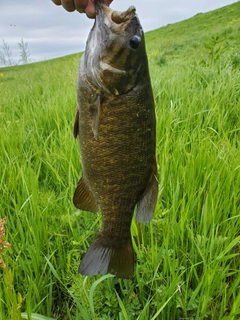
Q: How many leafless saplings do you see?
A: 2